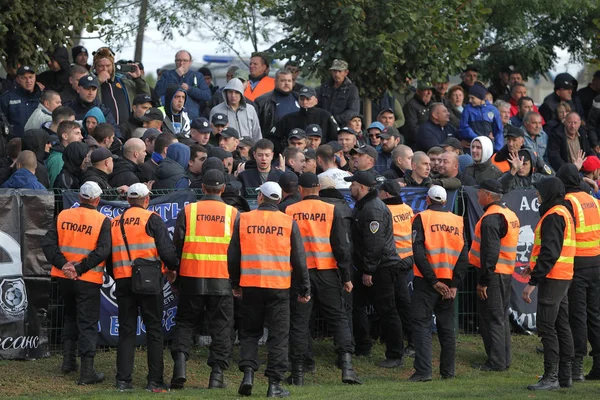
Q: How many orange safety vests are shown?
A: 12